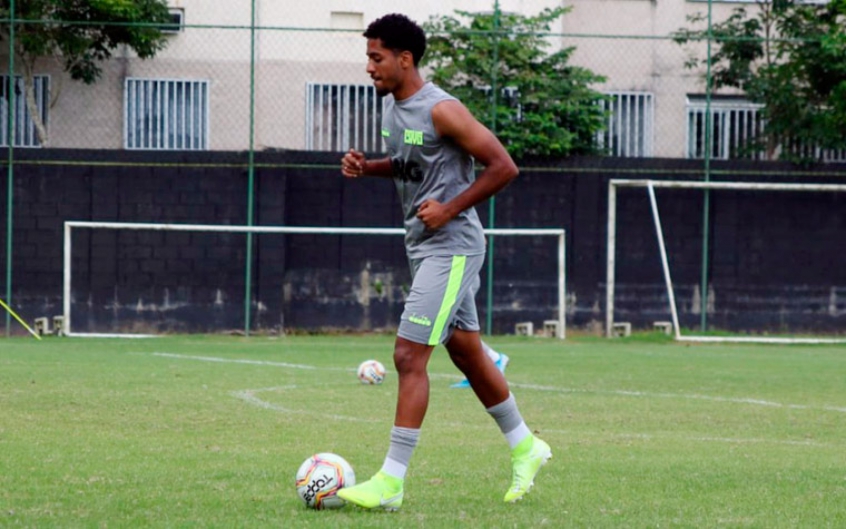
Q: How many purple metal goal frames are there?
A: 0